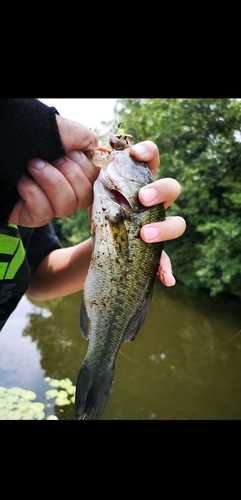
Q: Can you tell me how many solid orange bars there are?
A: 0